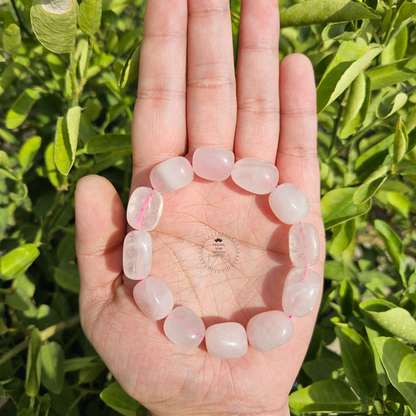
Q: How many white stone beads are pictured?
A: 12